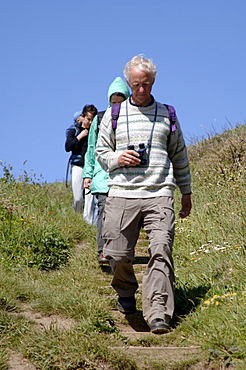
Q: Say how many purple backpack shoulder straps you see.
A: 2